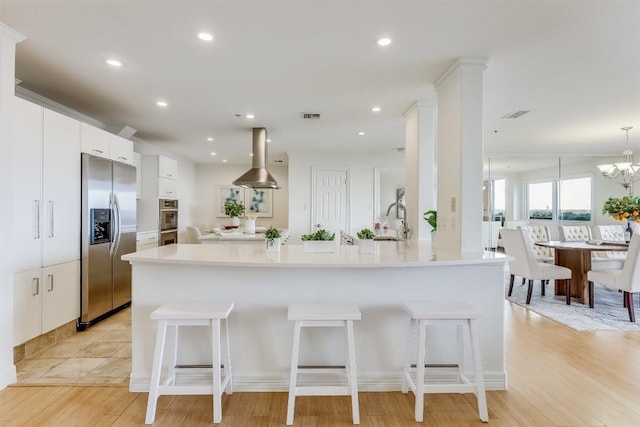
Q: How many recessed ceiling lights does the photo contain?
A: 12